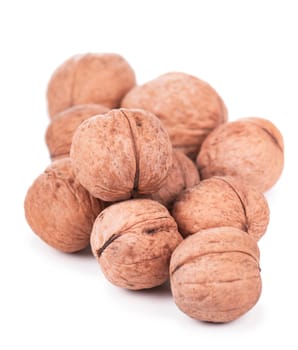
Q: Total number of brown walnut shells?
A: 10